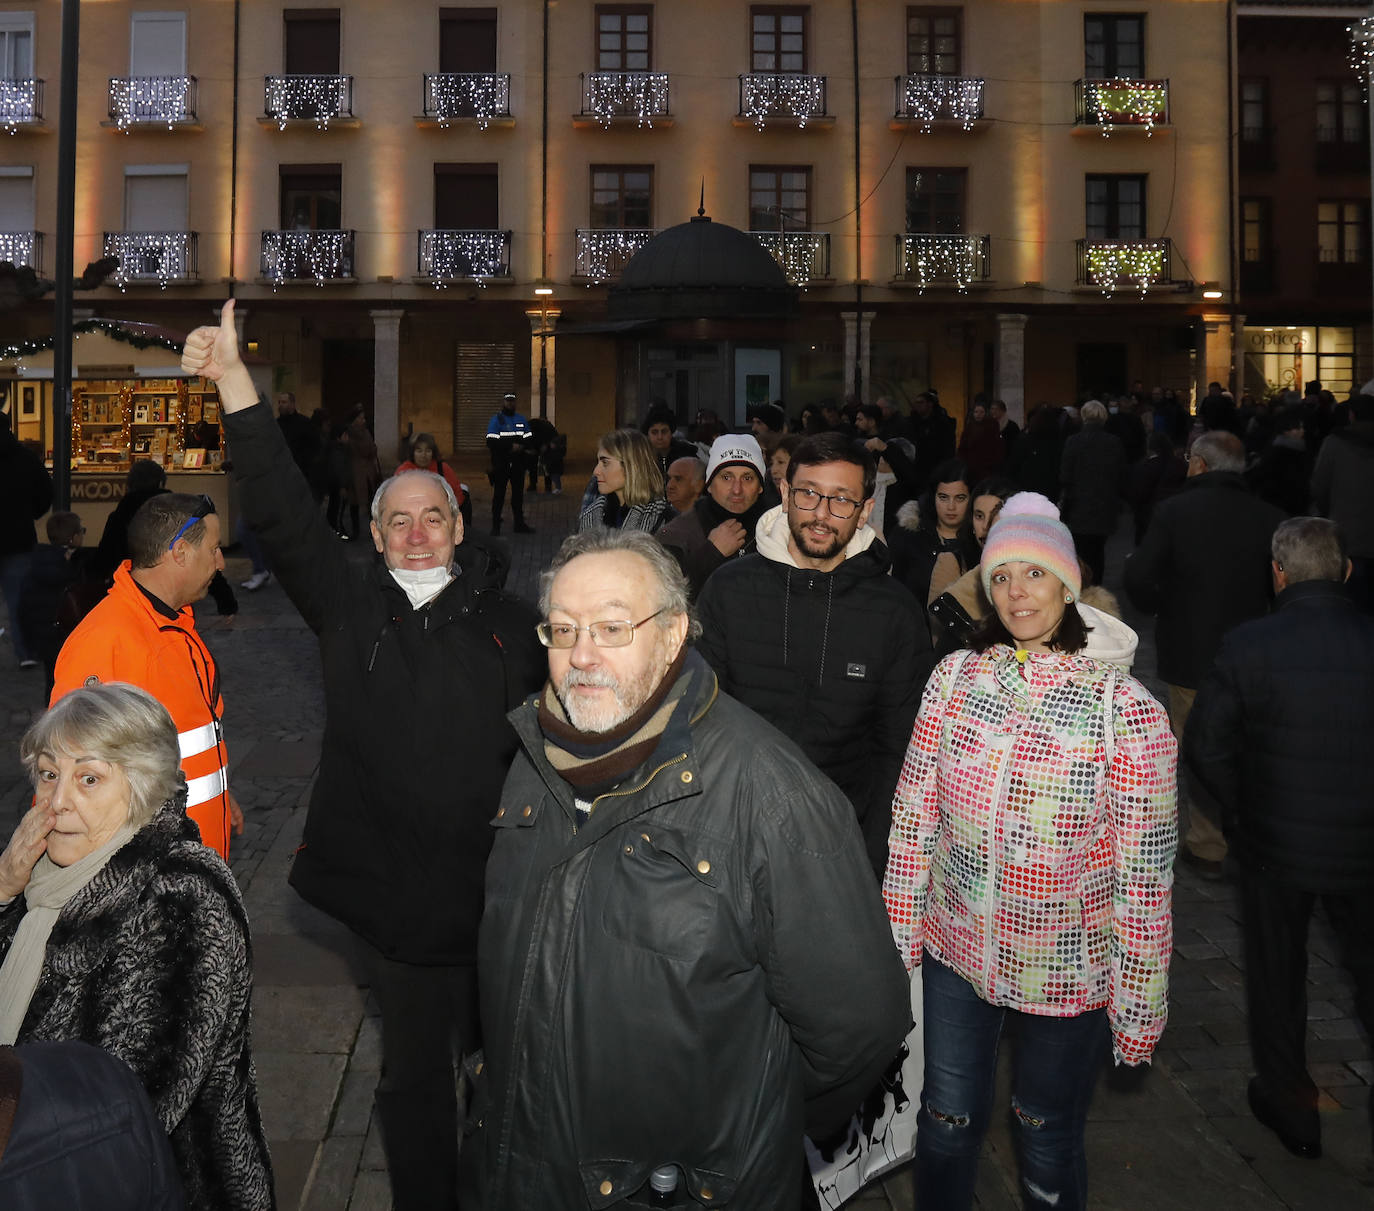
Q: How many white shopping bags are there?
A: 1